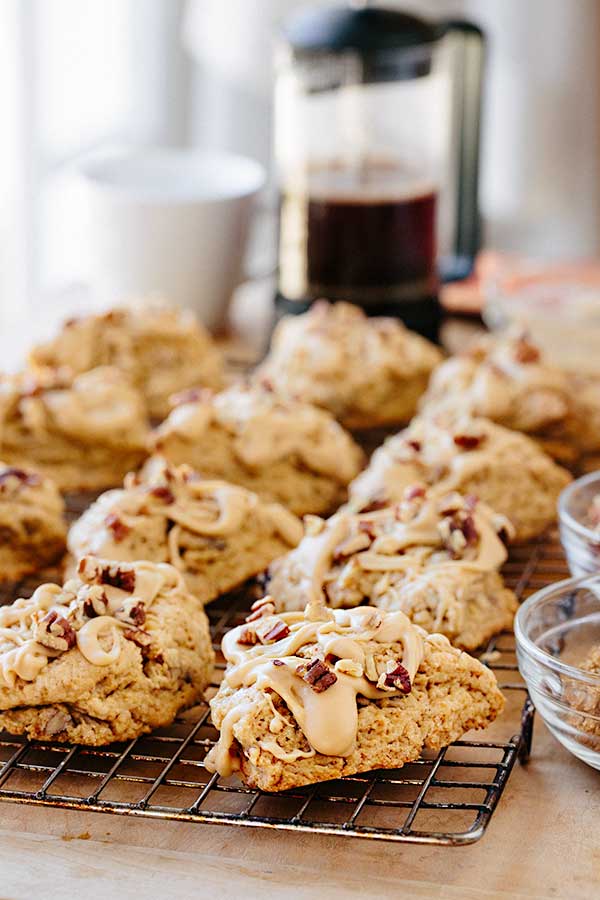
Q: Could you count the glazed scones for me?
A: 11